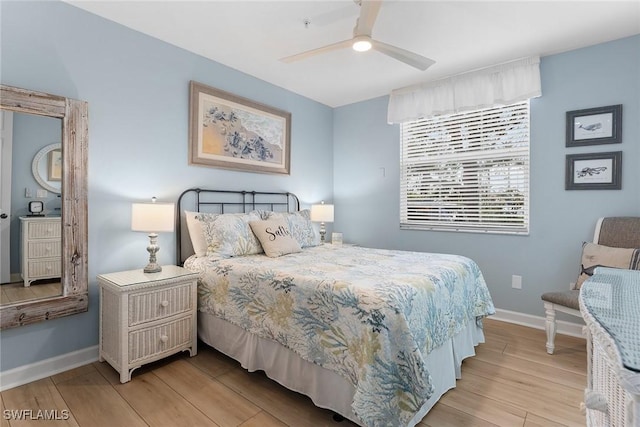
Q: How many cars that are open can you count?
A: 0